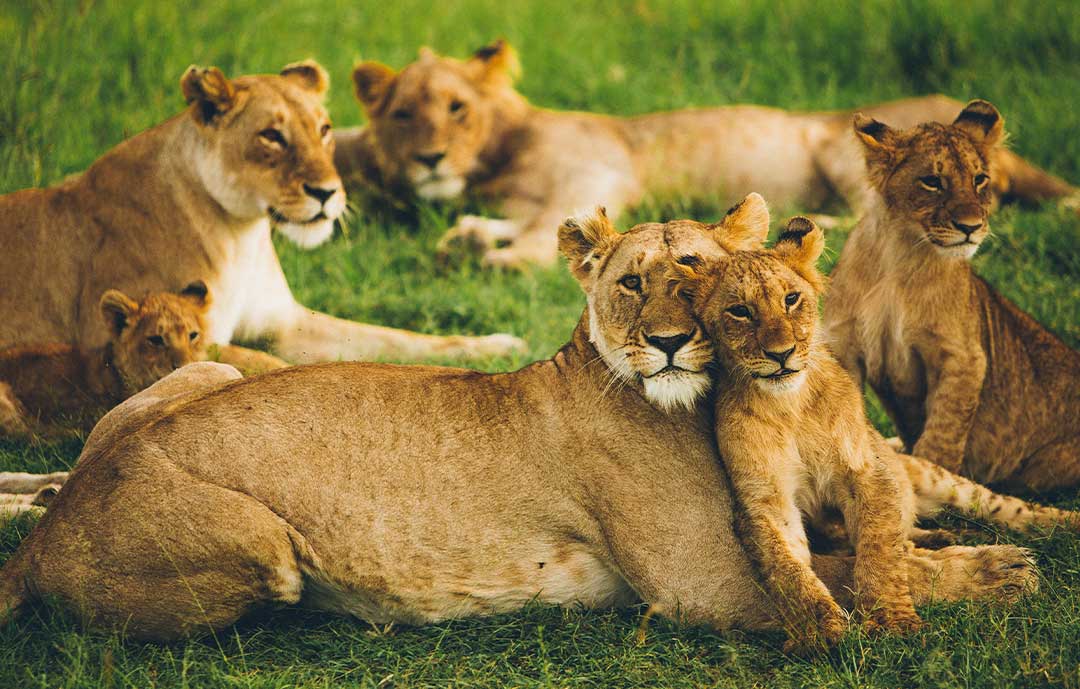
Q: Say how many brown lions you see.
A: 6